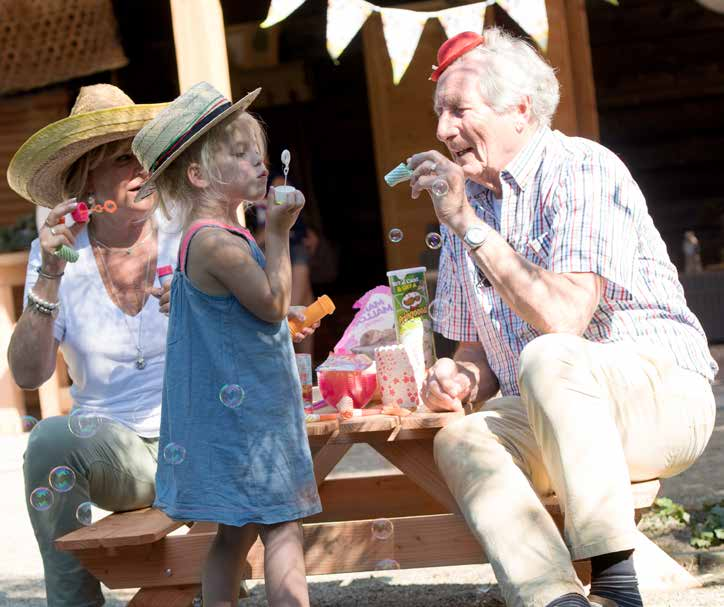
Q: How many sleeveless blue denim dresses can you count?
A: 1